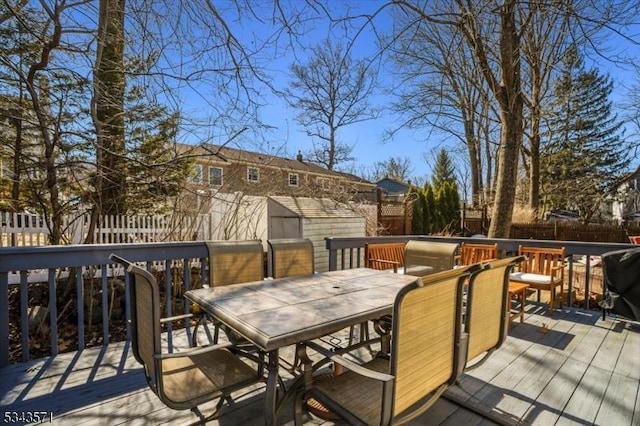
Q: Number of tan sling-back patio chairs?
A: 6